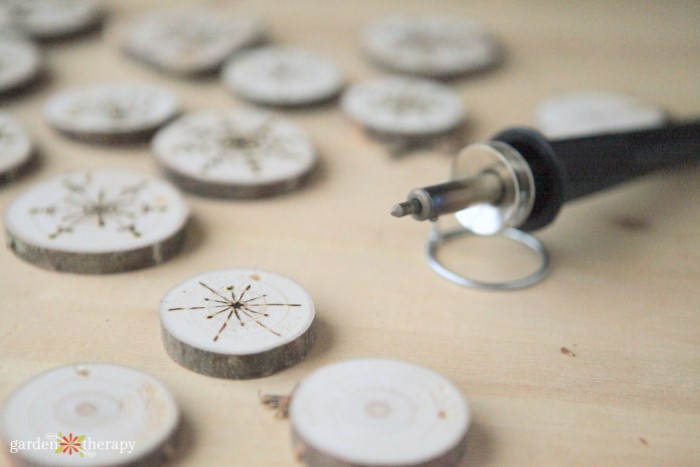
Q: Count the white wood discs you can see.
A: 14